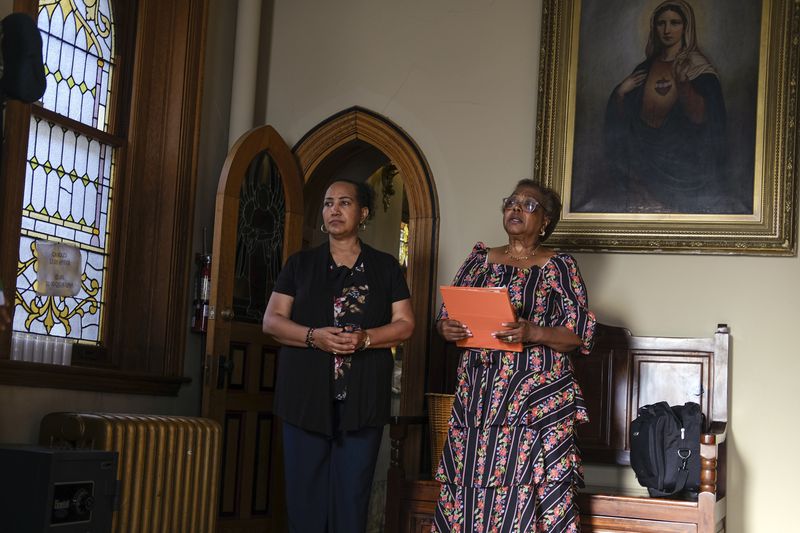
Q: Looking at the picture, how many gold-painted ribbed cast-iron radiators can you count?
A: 1